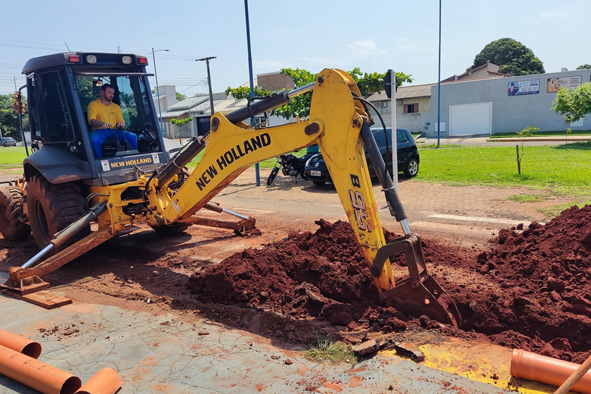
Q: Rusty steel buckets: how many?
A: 1